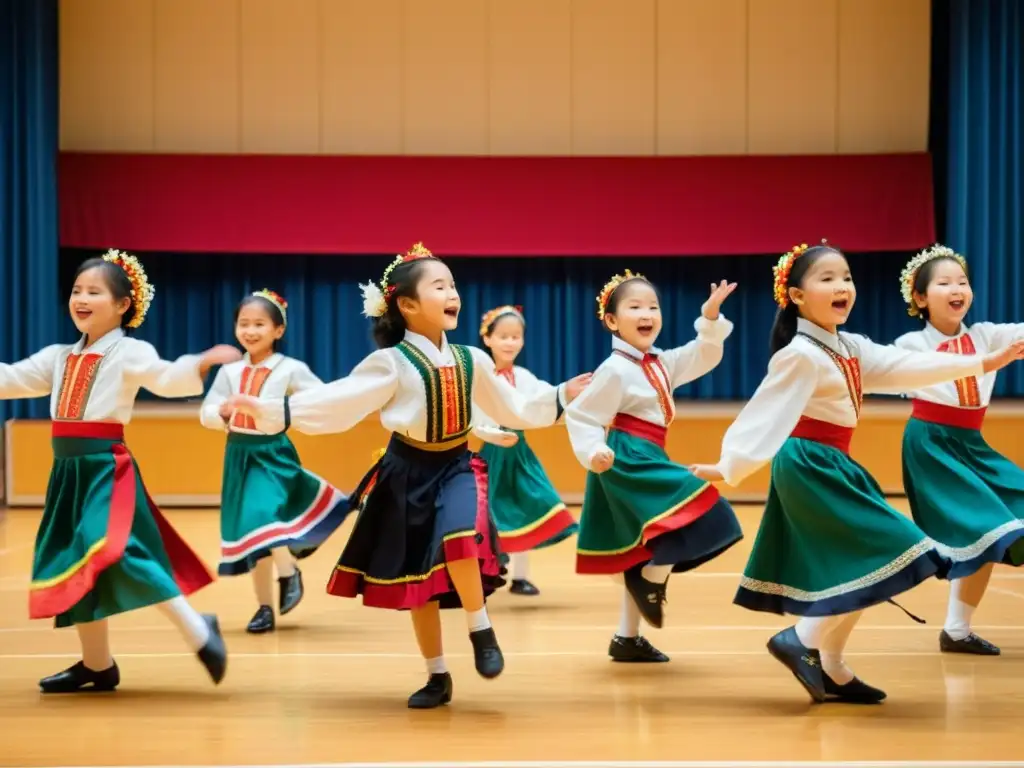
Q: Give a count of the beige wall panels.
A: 10